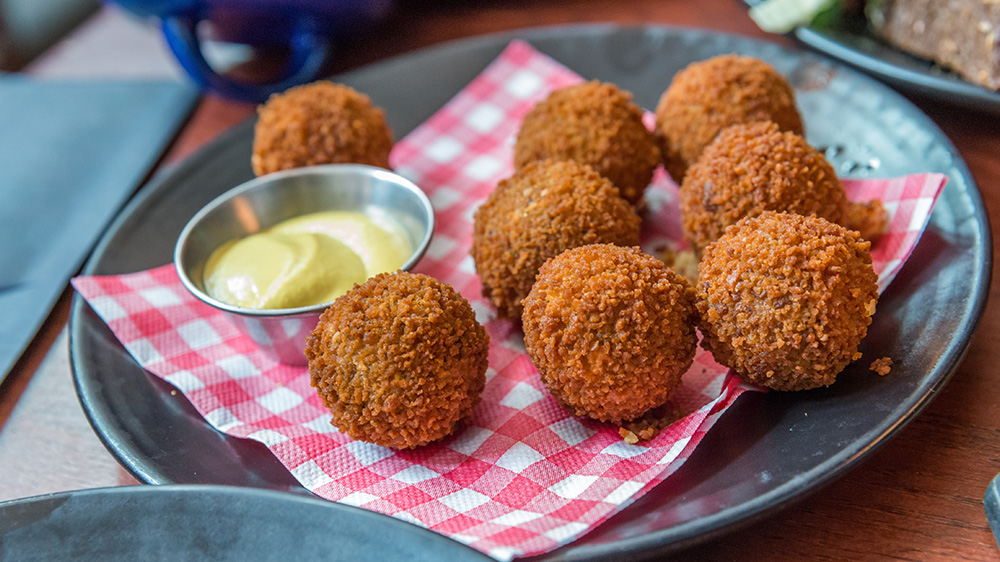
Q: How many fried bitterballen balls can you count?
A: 8